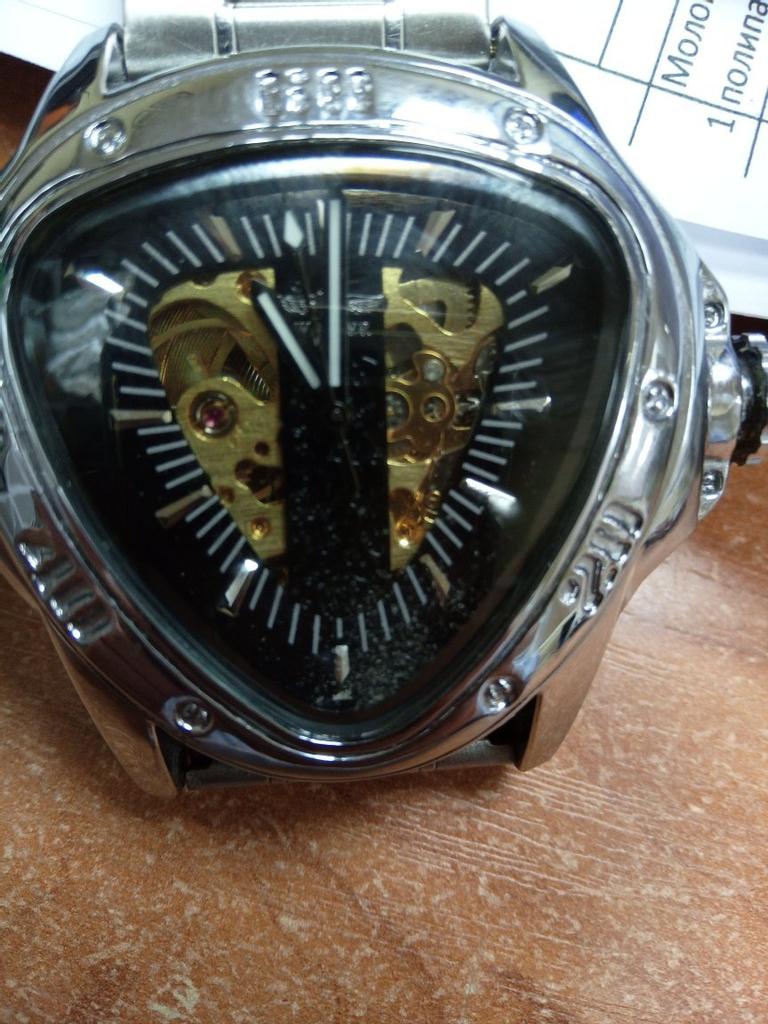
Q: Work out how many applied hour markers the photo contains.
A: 12